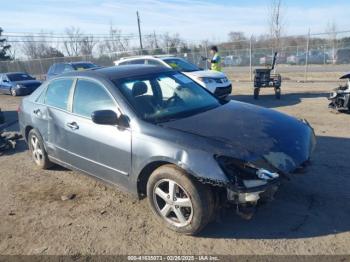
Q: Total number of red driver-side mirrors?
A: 0